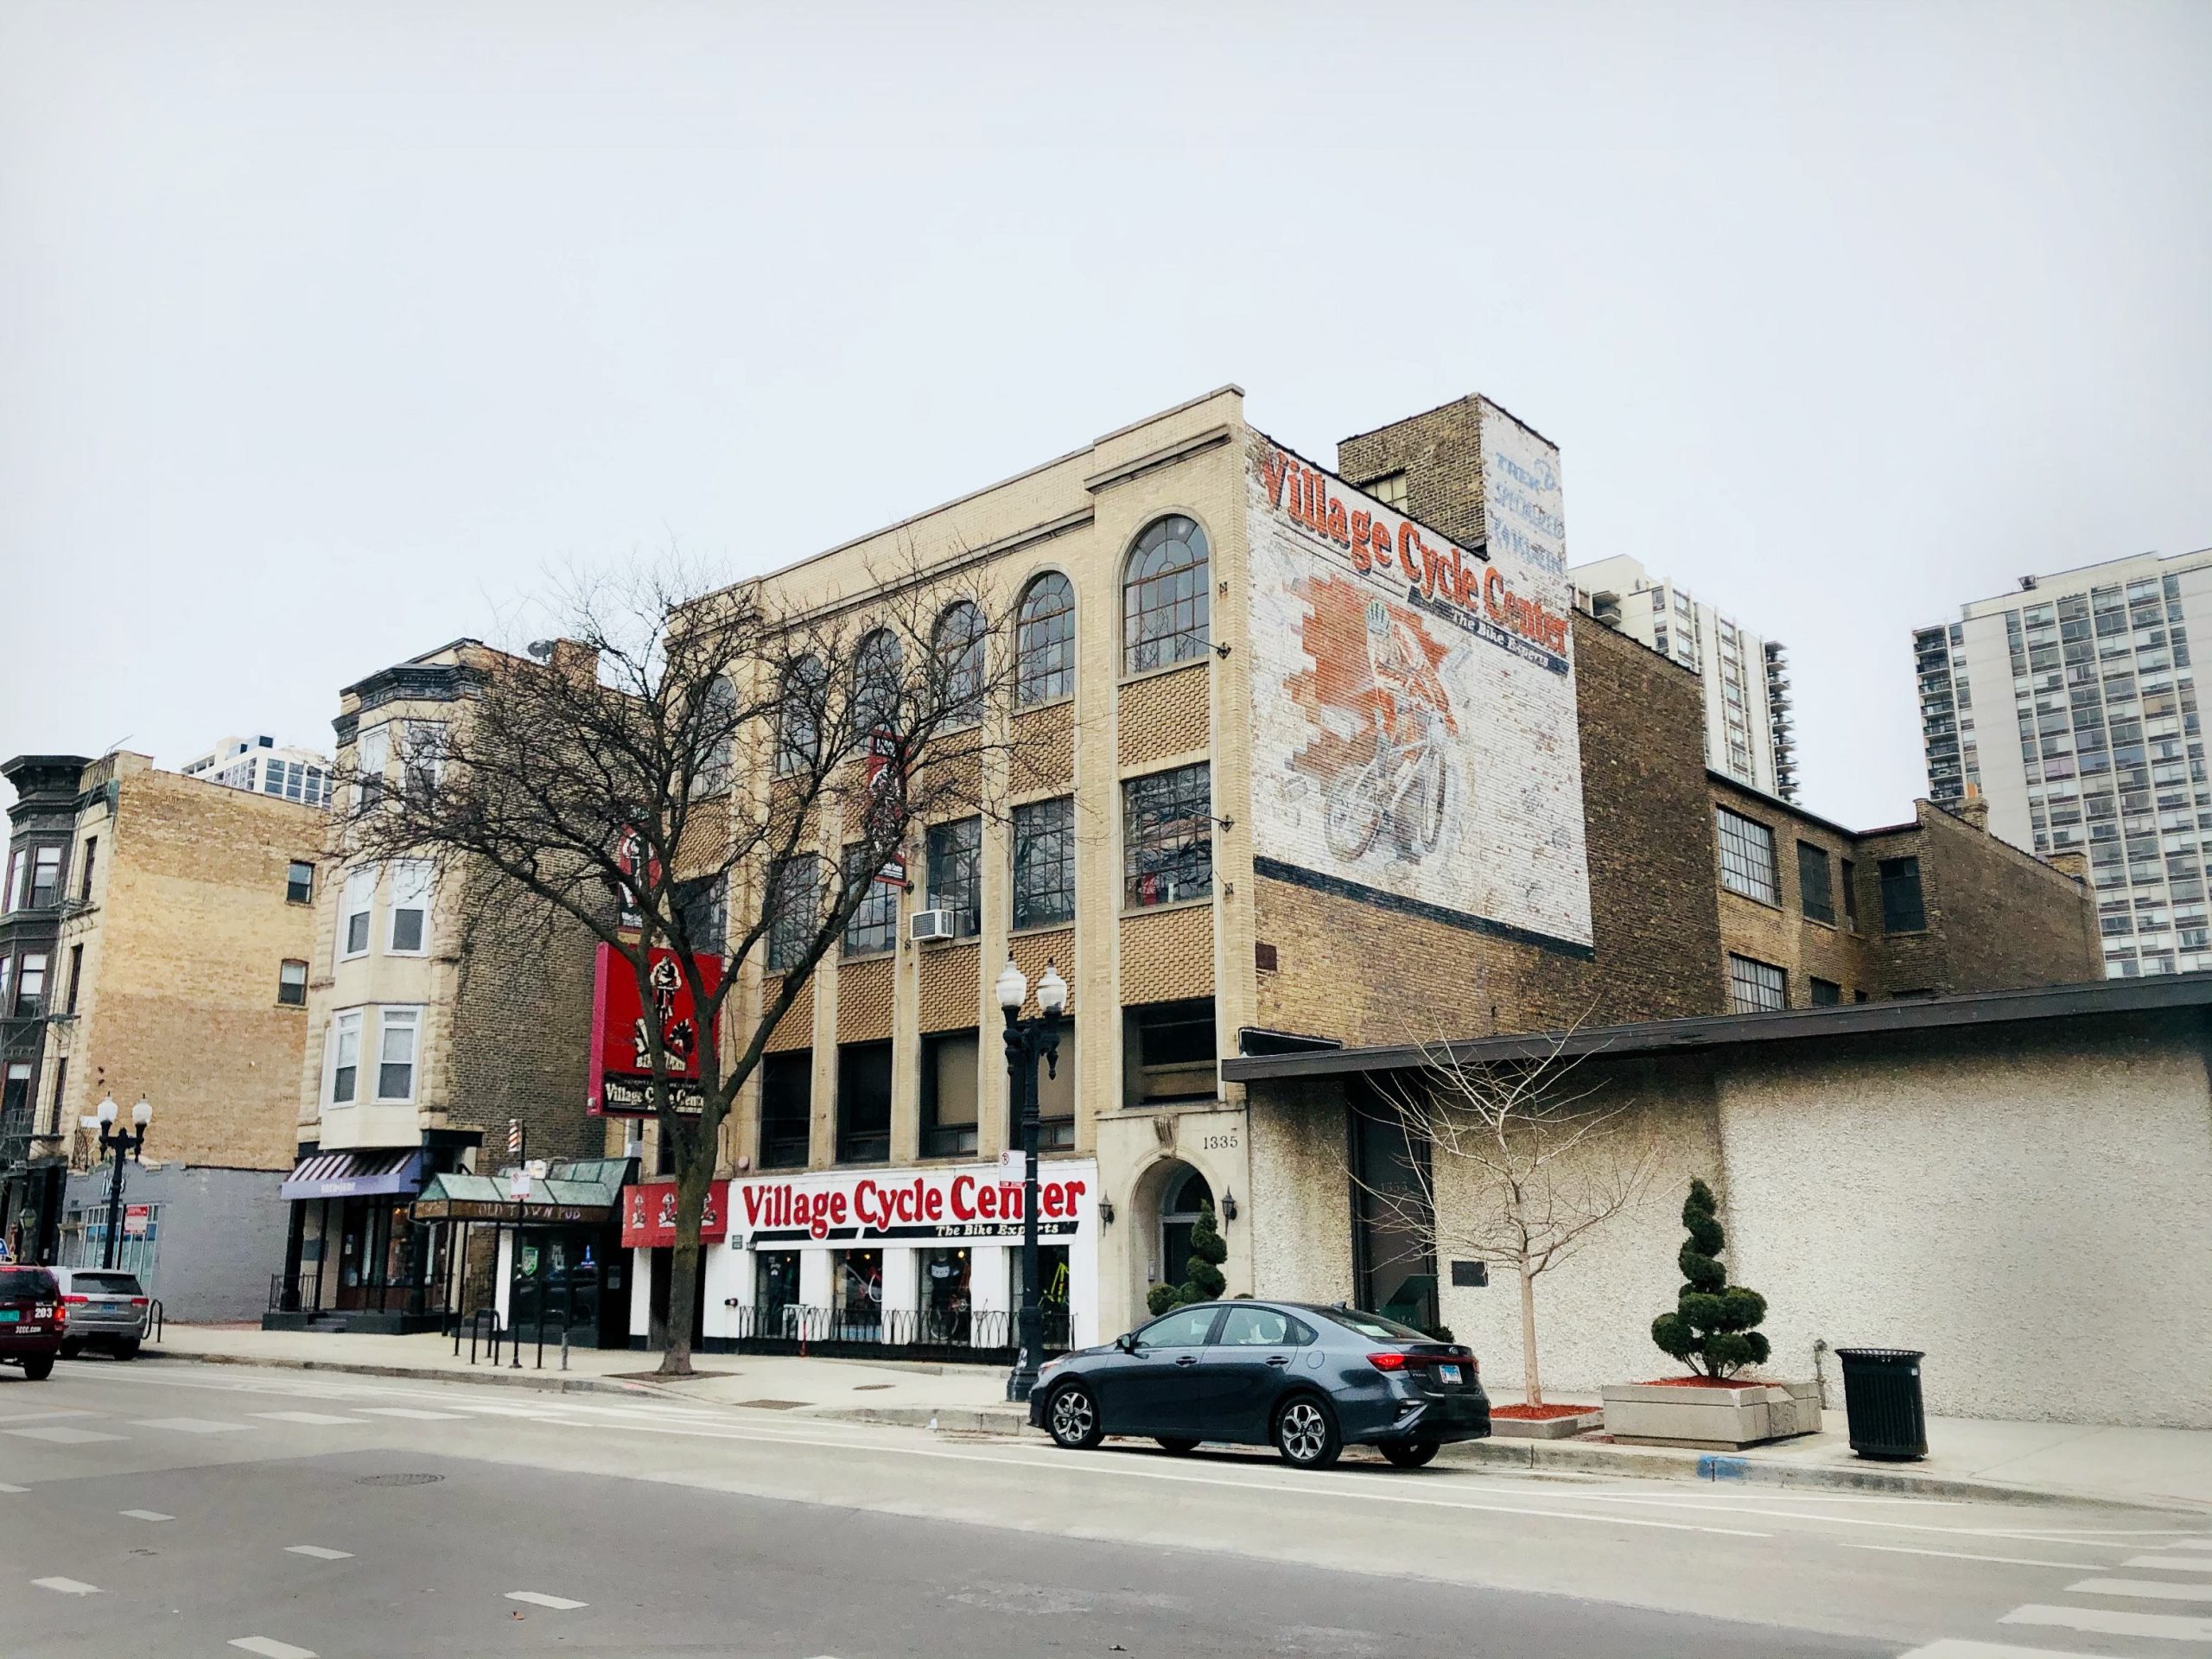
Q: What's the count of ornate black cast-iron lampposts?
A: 2